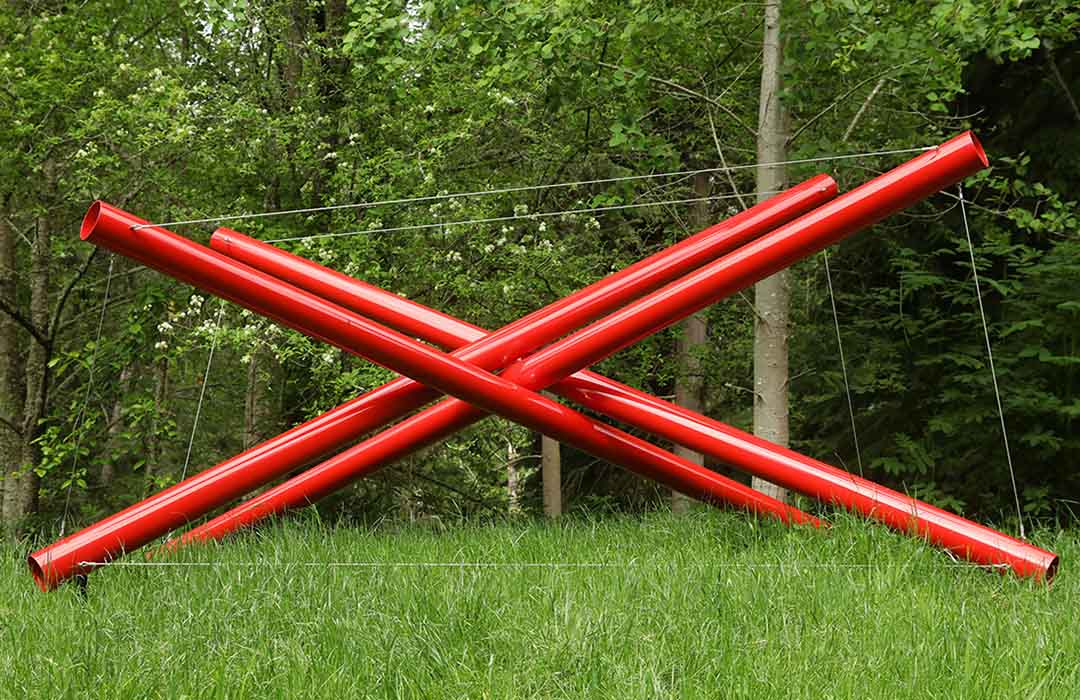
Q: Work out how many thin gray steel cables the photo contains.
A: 7